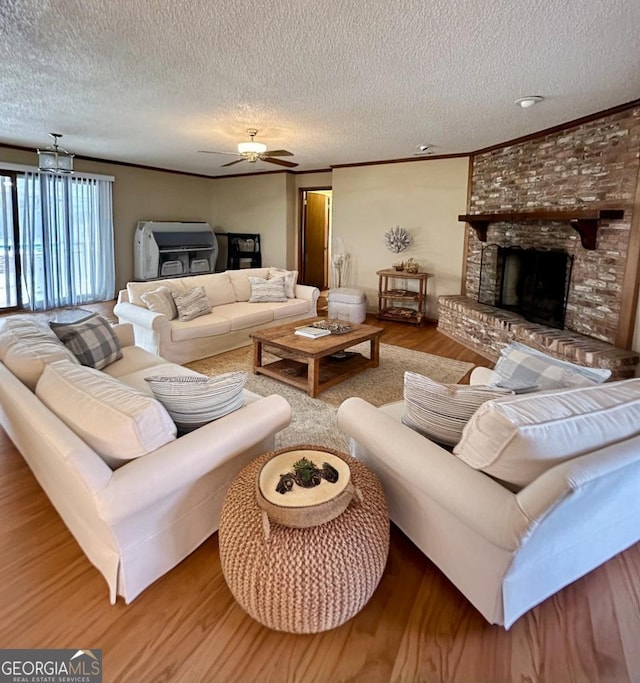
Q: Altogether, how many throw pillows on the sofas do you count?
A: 8